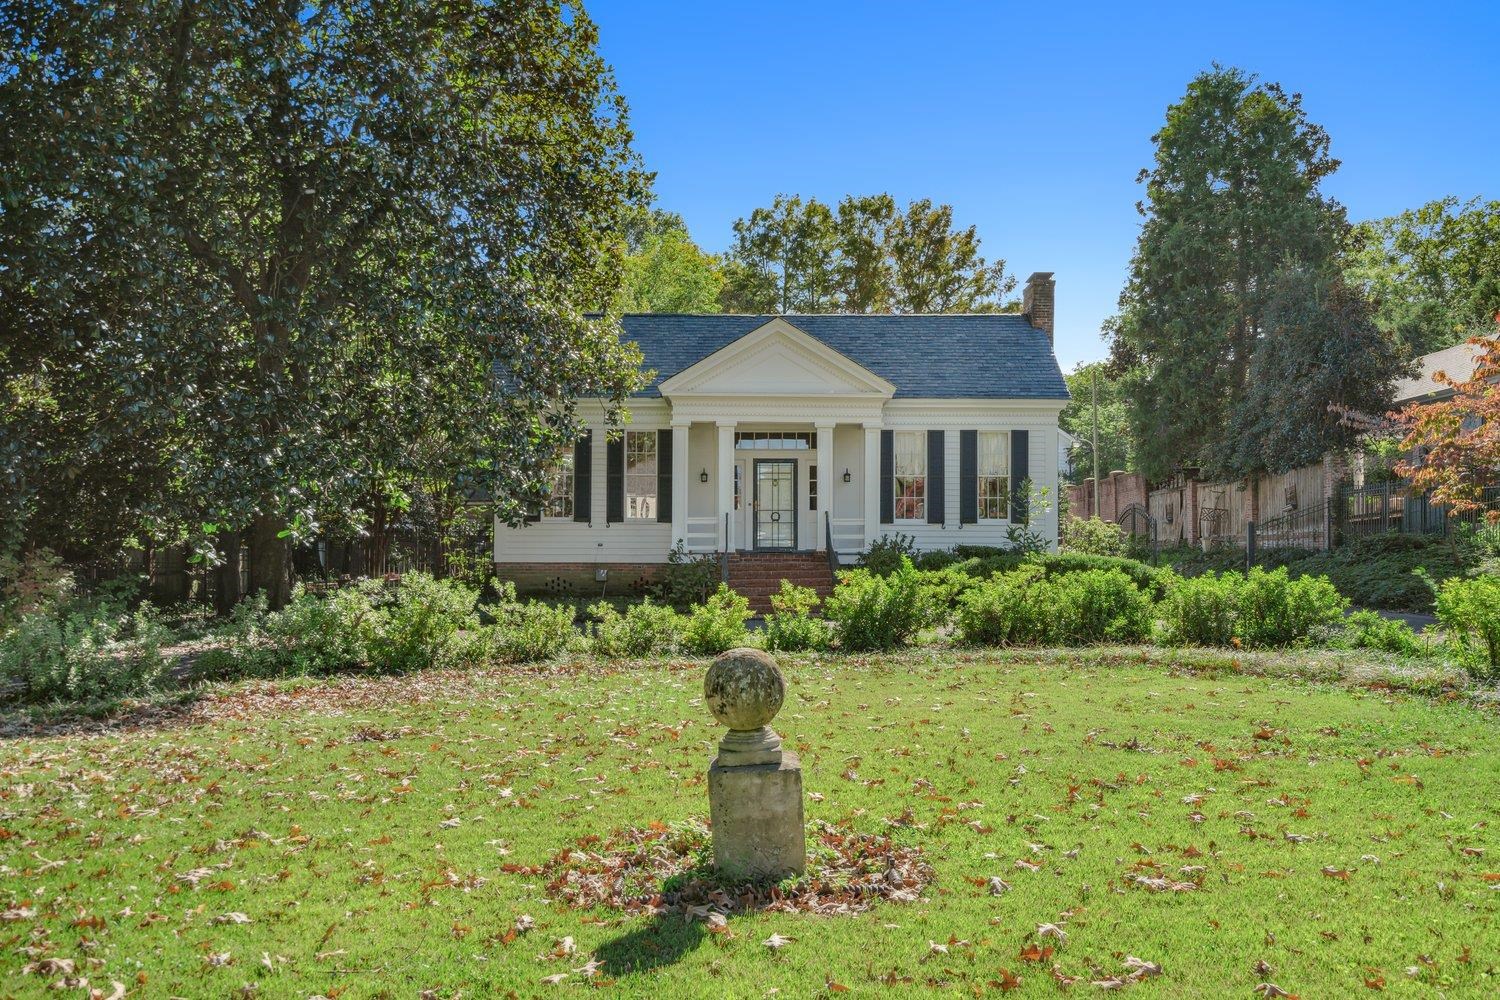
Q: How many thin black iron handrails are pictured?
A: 2